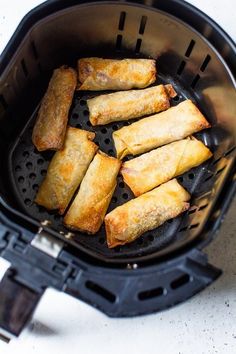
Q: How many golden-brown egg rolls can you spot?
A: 8